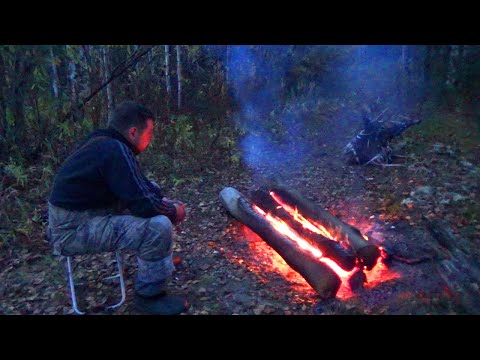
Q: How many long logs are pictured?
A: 3